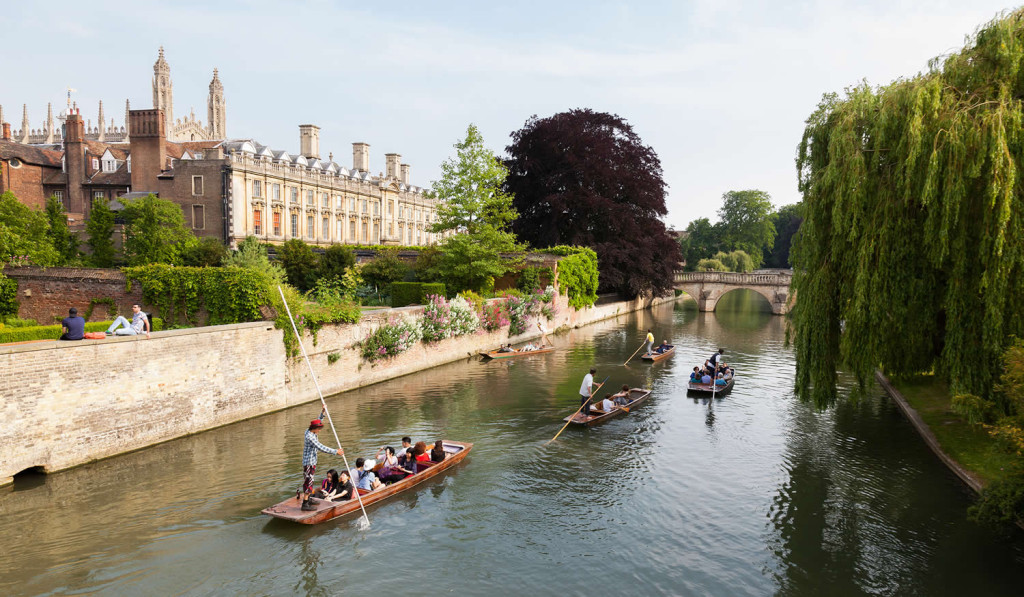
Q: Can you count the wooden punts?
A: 5